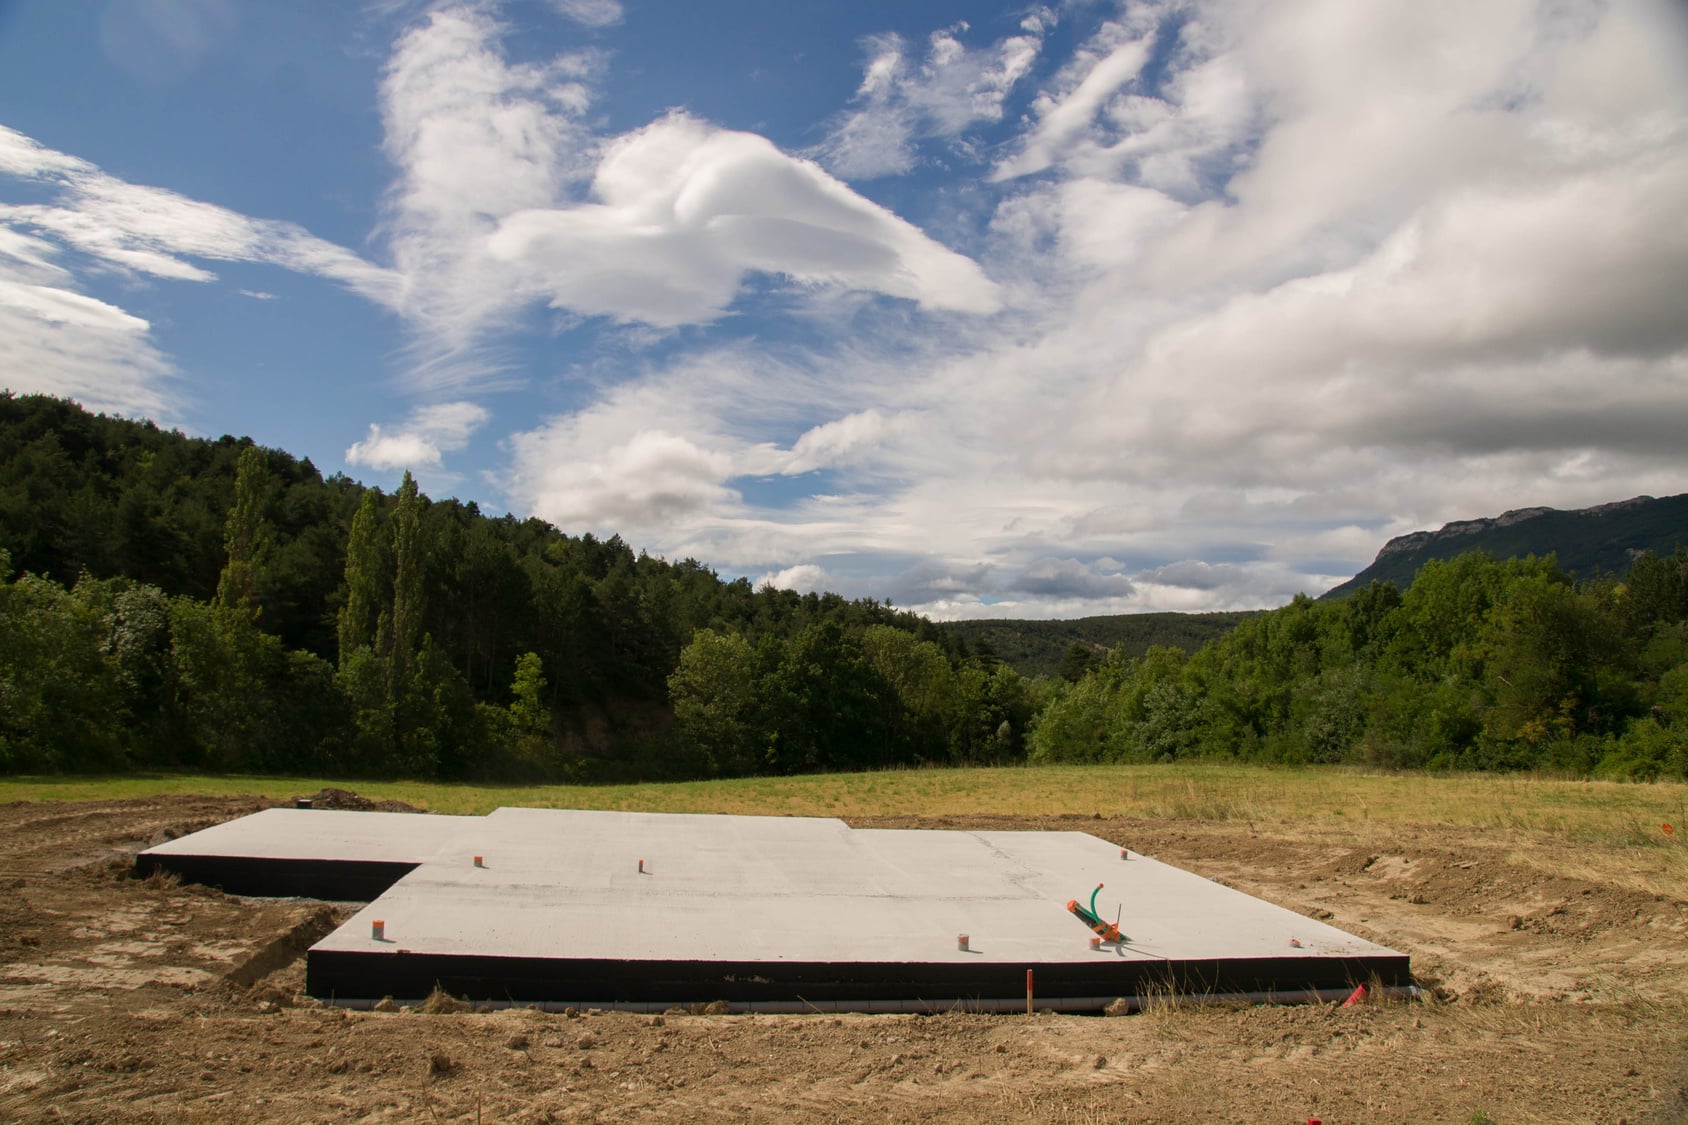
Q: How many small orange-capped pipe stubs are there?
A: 7